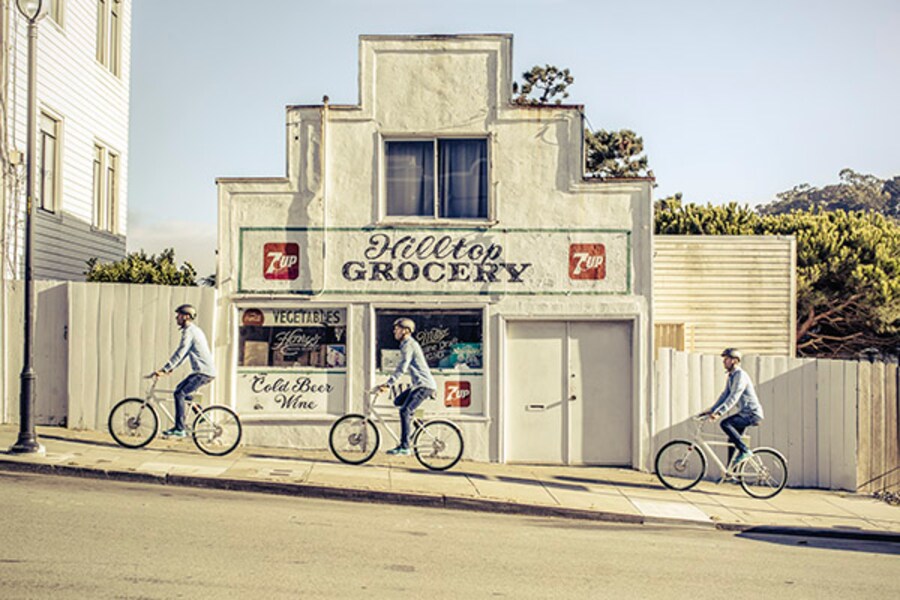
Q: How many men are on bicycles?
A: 3